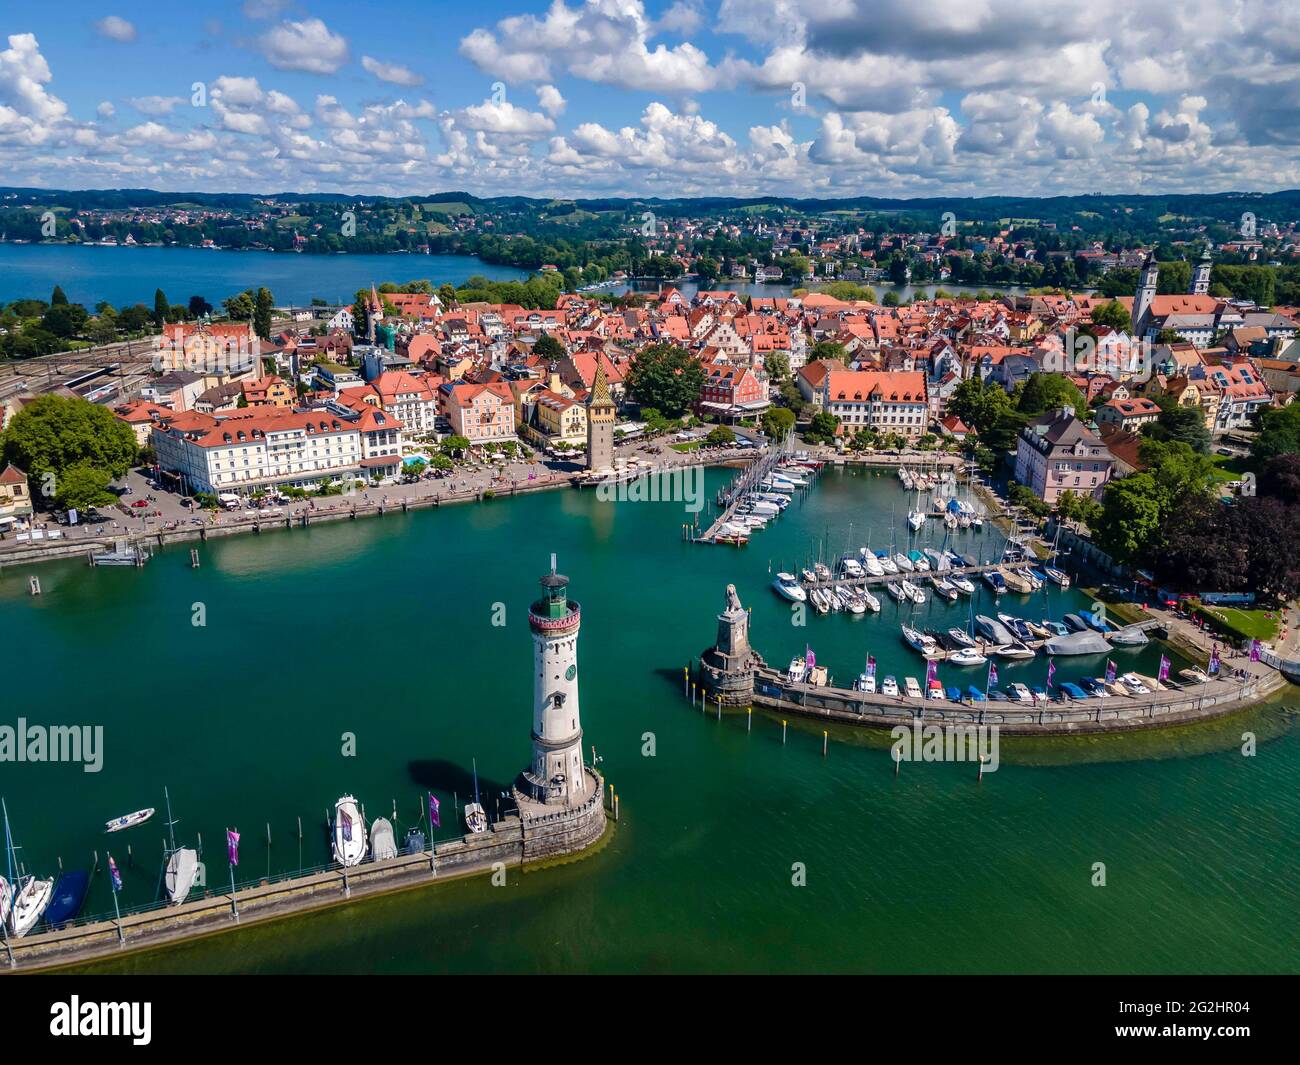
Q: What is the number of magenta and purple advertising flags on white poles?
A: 13